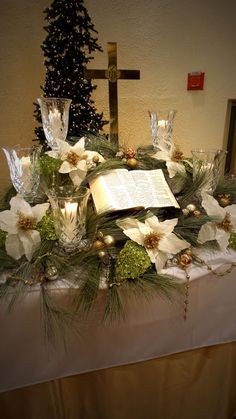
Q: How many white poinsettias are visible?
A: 5